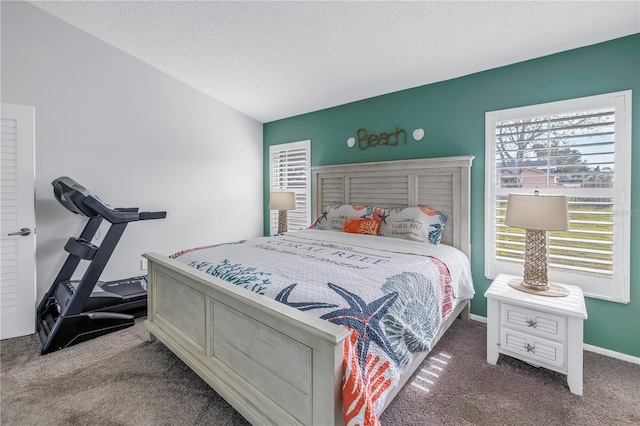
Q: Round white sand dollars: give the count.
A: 2